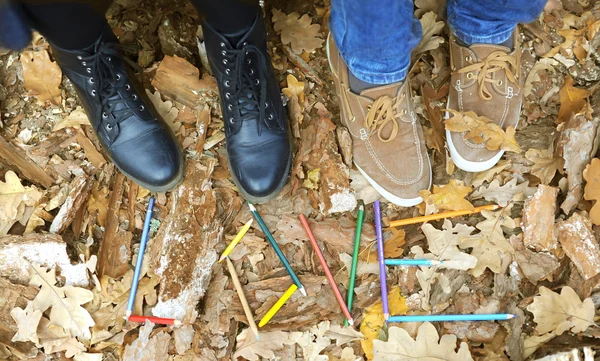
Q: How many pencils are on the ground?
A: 12